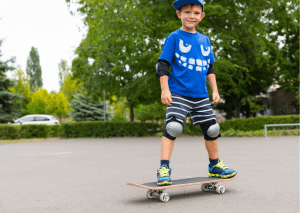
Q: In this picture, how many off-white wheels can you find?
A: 4